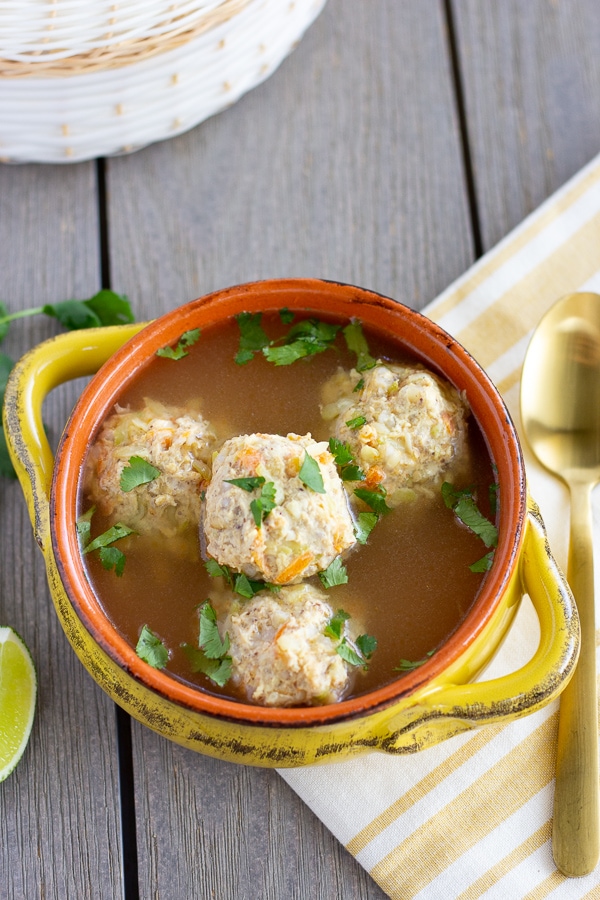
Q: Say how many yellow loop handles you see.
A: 2